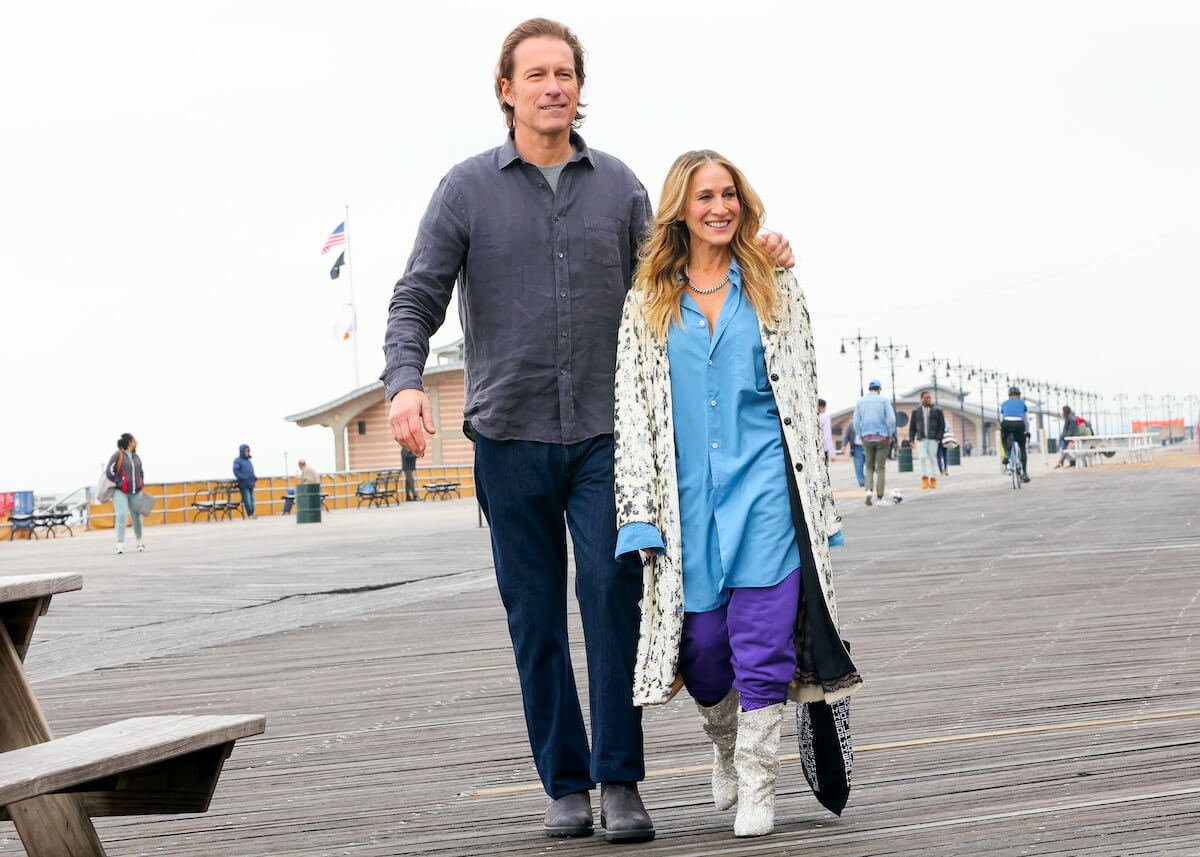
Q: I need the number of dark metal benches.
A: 5